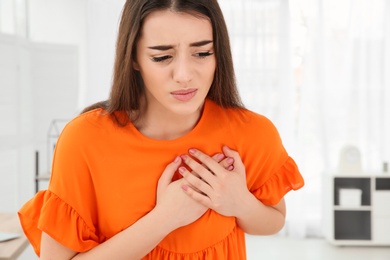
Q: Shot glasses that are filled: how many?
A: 0